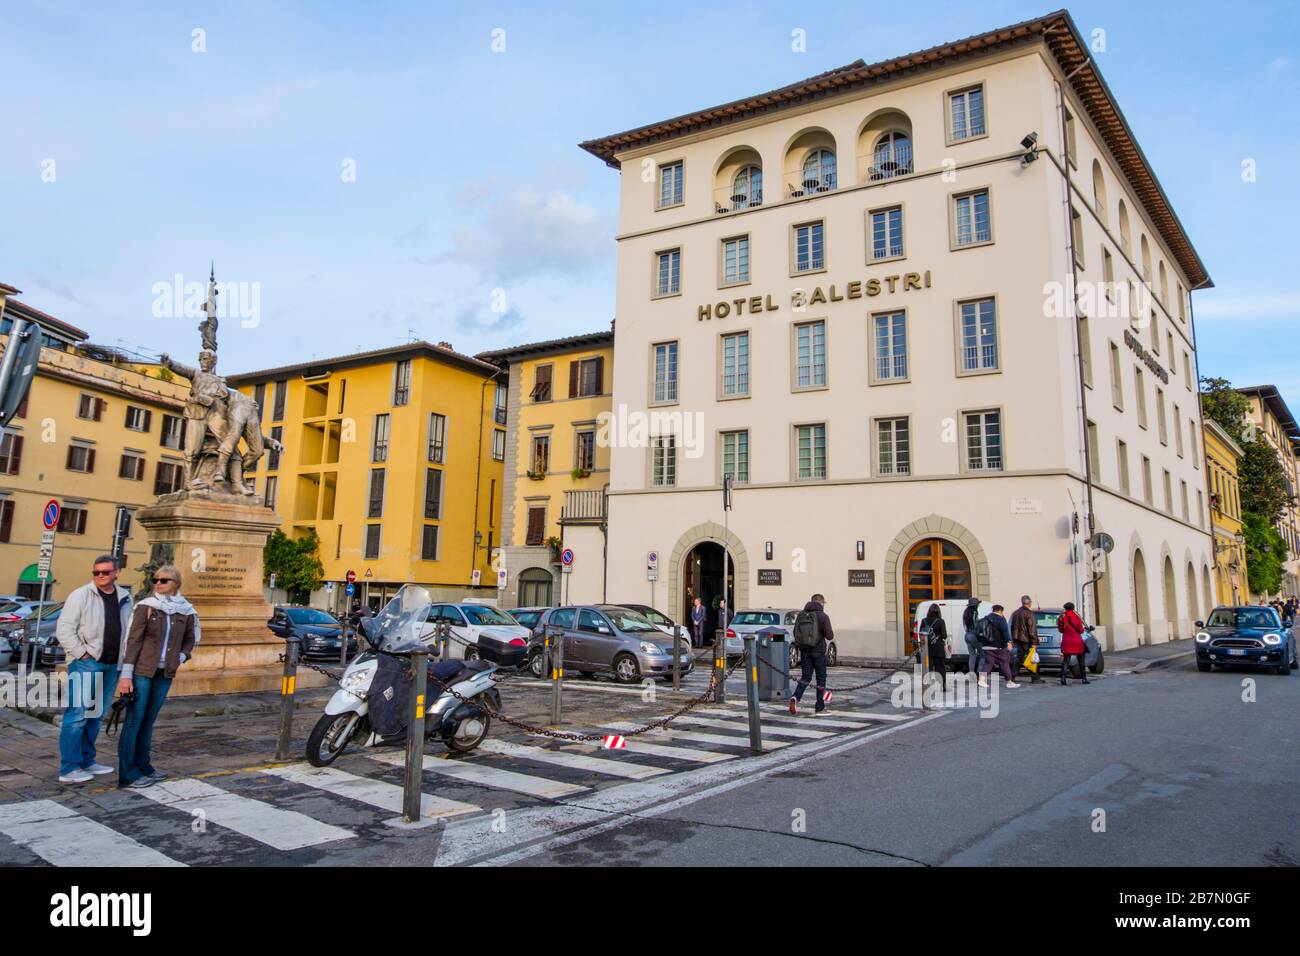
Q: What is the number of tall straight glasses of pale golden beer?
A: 0